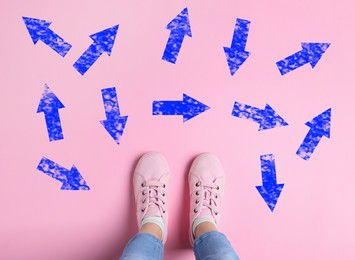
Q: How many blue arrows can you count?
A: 12